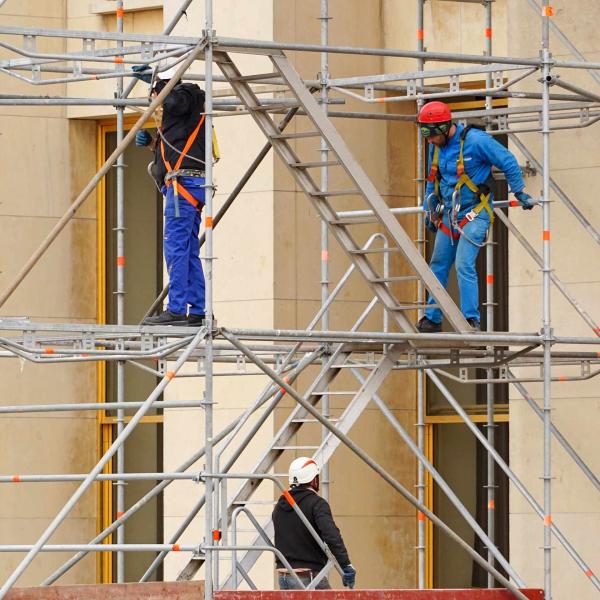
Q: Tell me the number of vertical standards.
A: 6